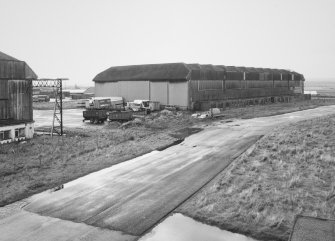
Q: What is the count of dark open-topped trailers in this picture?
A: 2